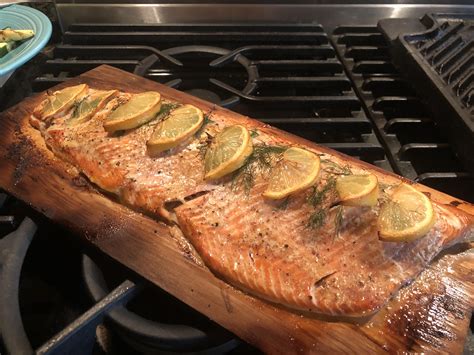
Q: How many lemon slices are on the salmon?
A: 8